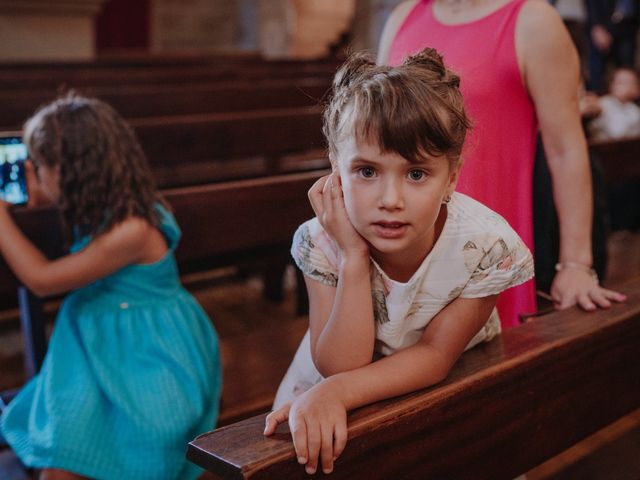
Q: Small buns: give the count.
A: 2